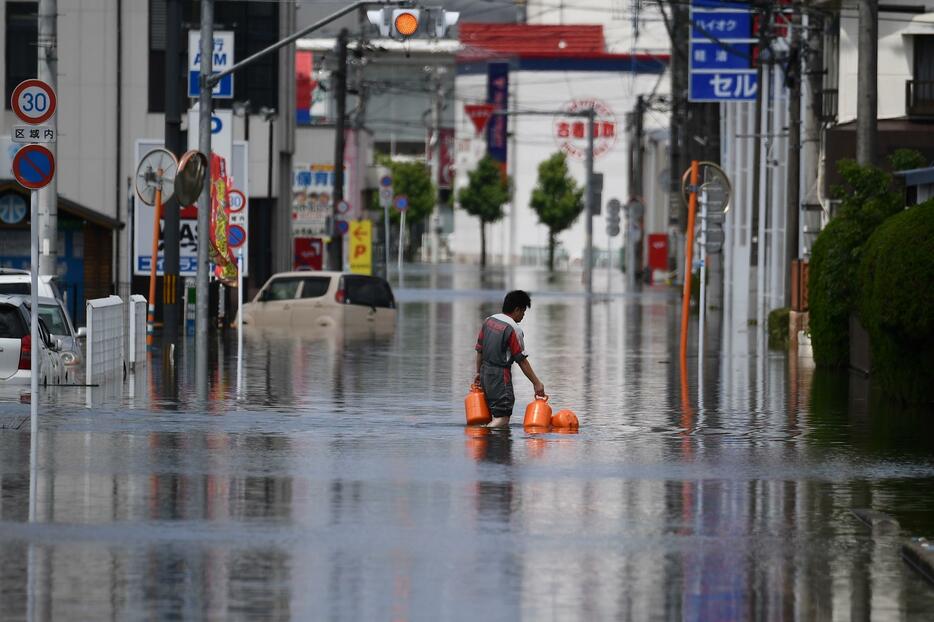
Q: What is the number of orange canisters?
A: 3